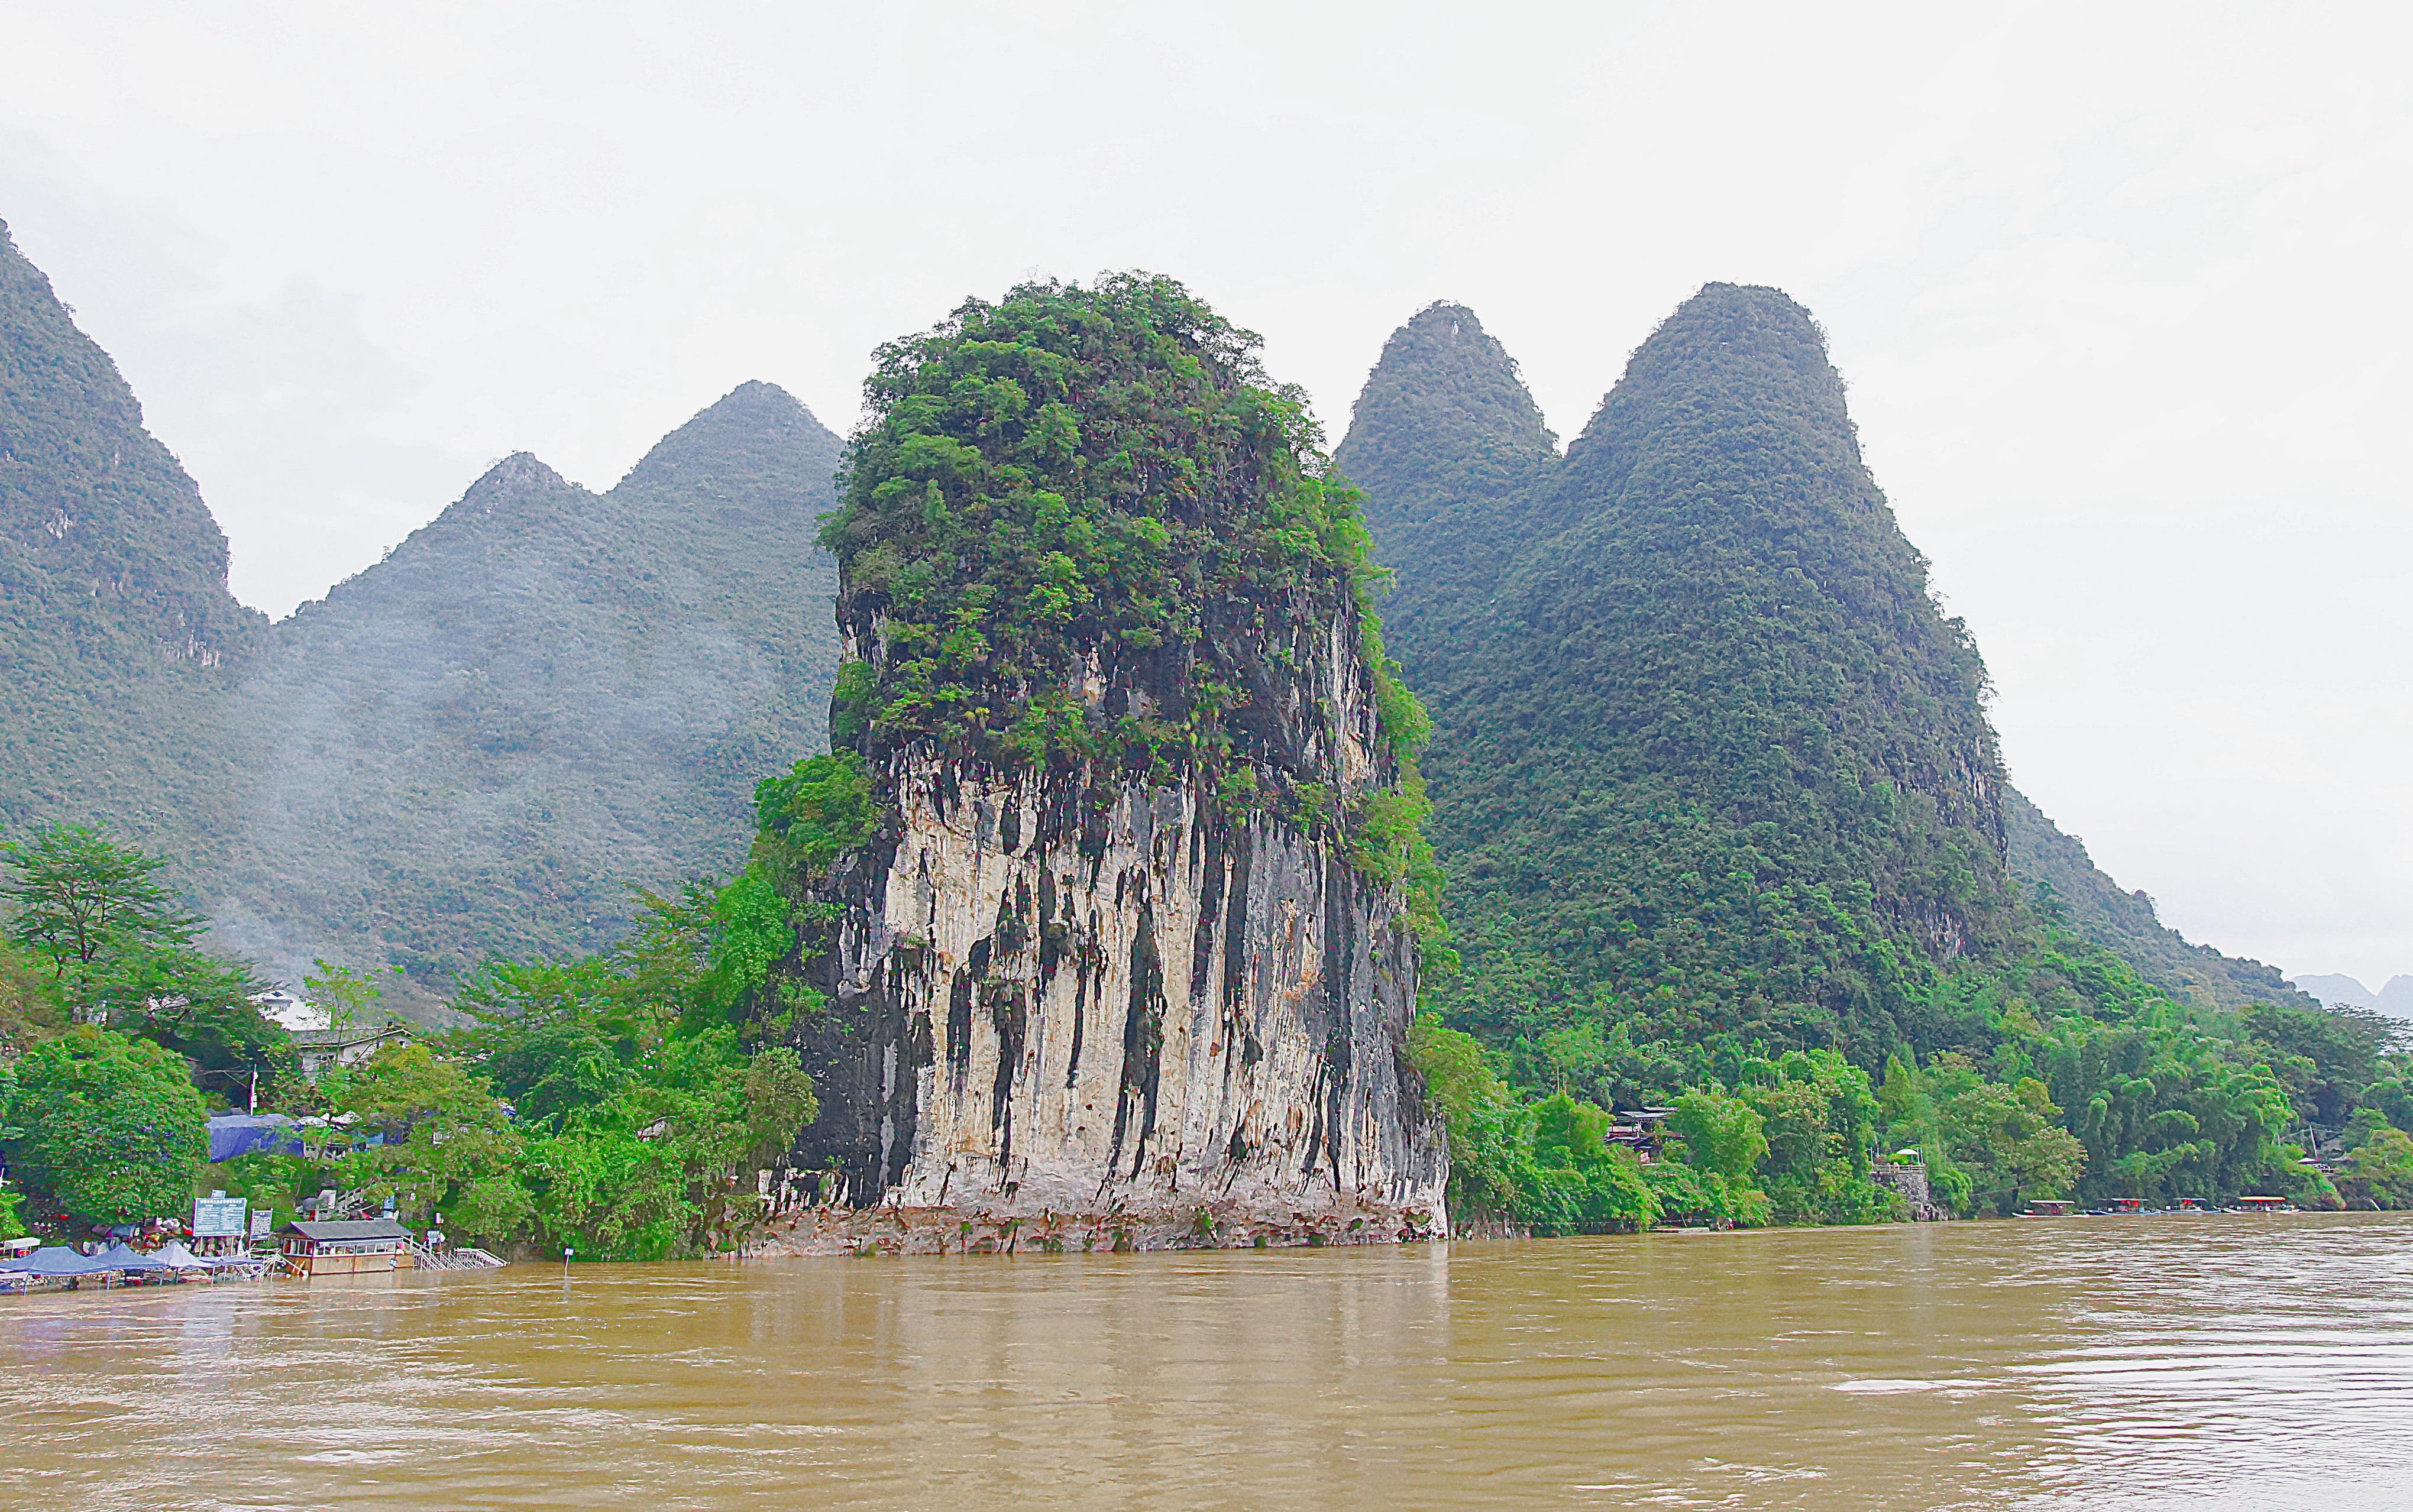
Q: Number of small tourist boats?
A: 4